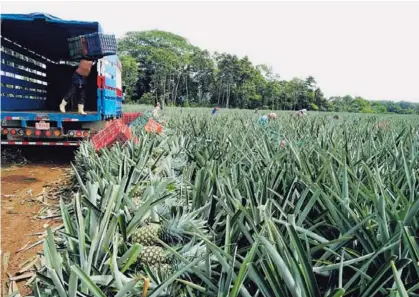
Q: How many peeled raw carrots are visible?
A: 0